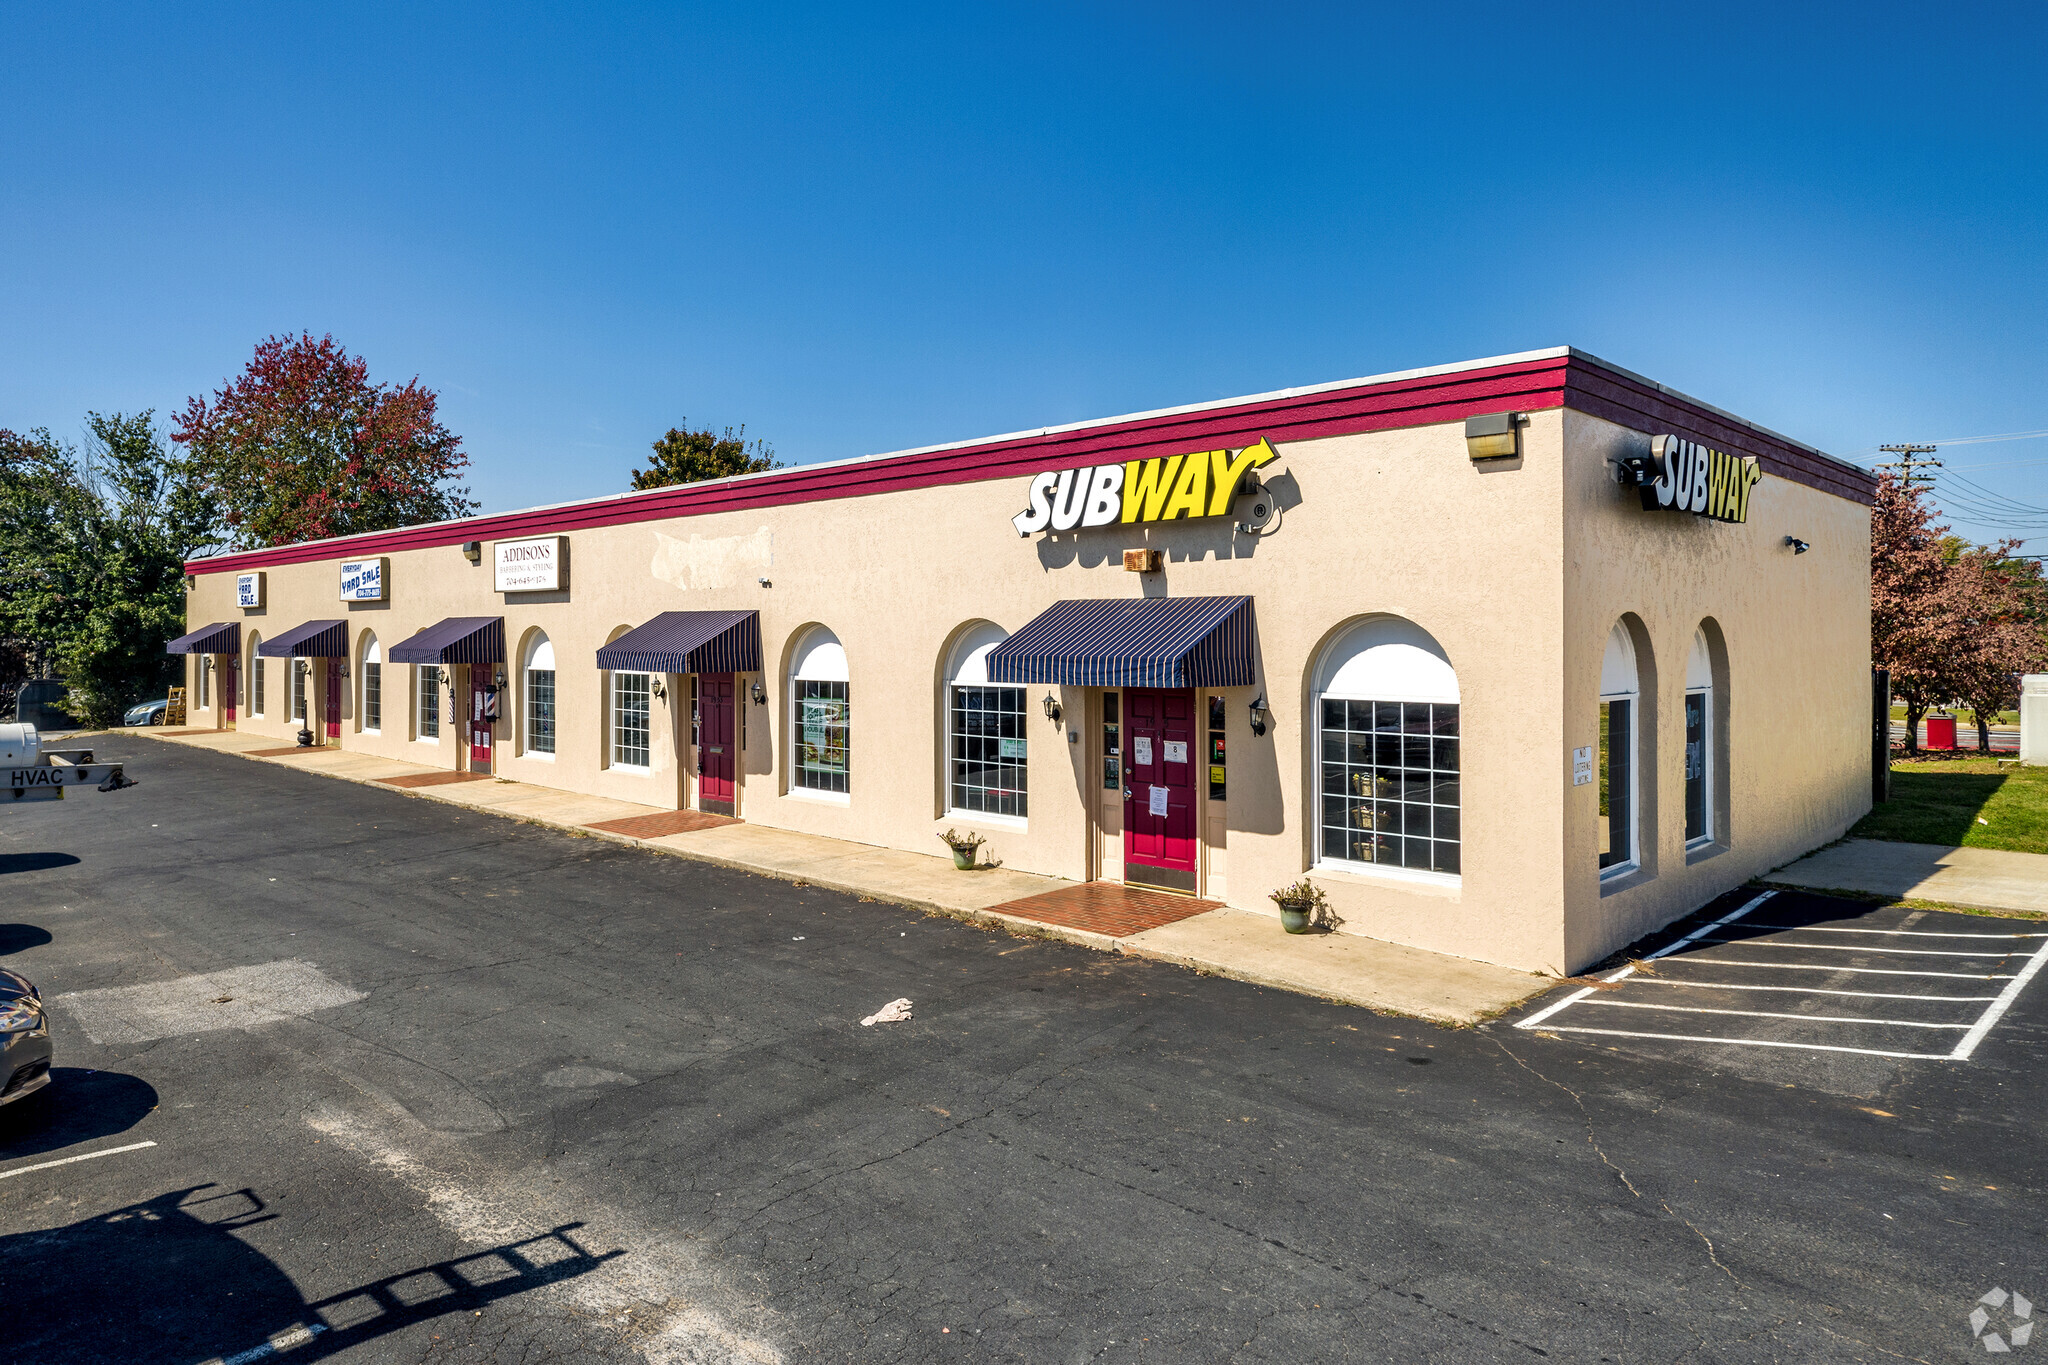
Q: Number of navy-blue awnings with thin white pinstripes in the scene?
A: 5